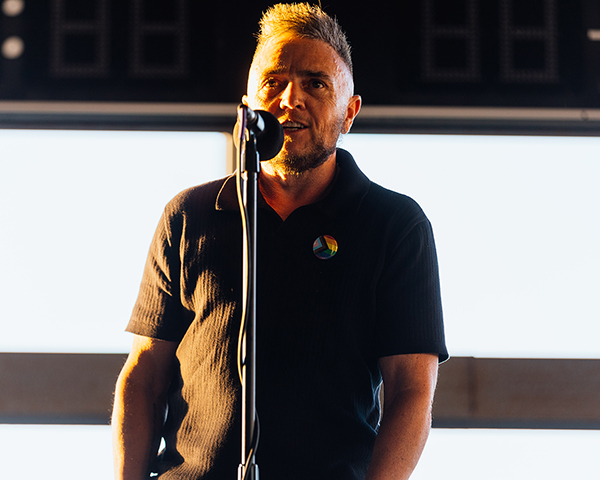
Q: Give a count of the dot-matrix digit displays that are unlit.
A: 4